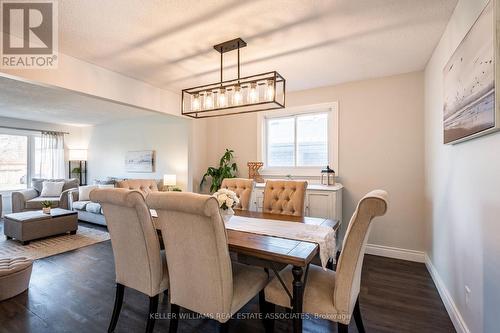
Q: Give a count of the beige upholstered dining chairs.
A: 6